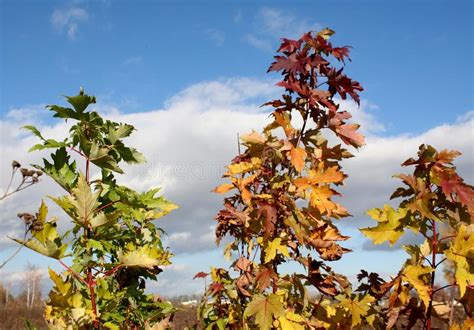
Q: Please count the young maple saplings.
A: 3